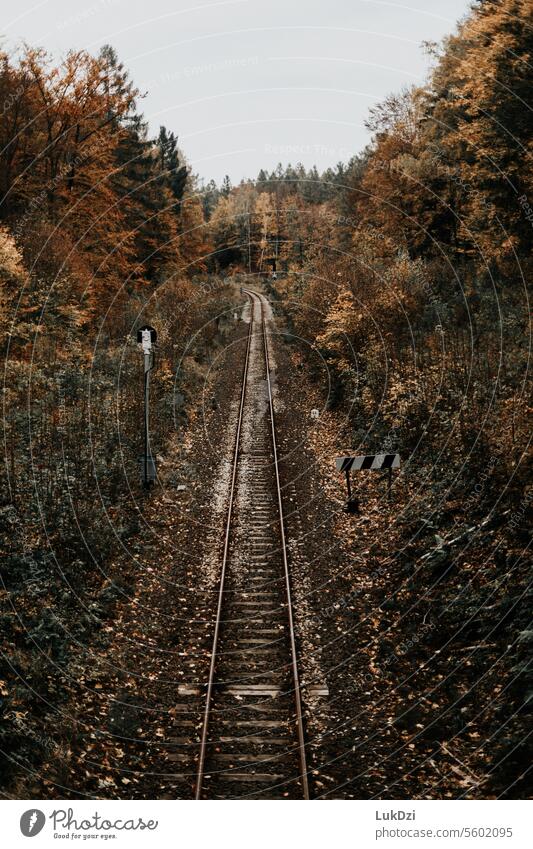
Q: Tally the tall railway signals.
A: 1